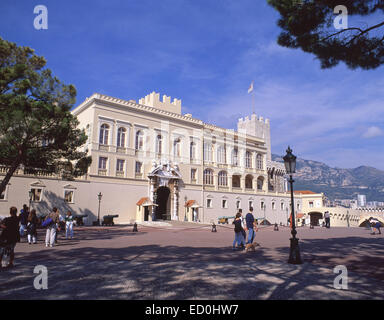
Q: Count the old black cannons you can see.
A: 2